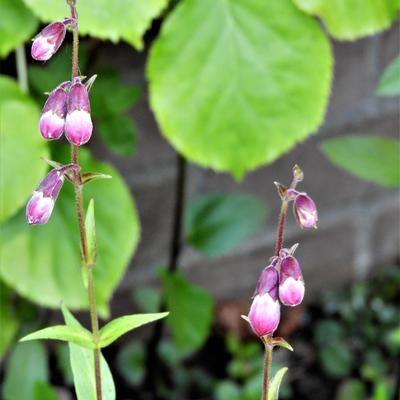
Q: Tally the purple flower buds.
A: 7